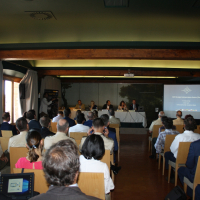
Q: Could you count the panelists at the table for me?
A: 5